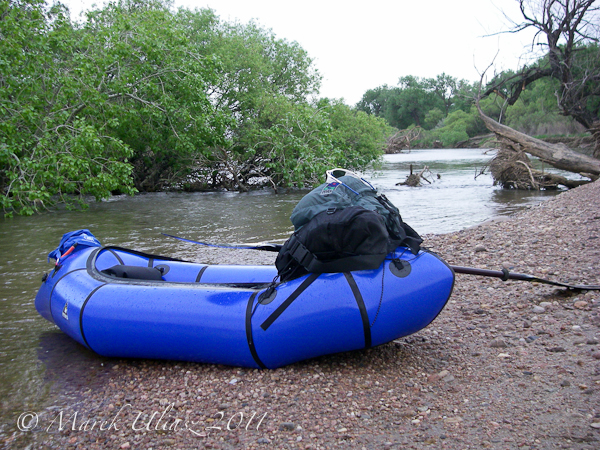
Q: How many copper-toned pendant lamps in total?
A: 0